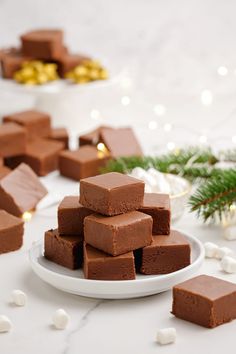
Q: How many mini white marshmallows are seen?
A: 8